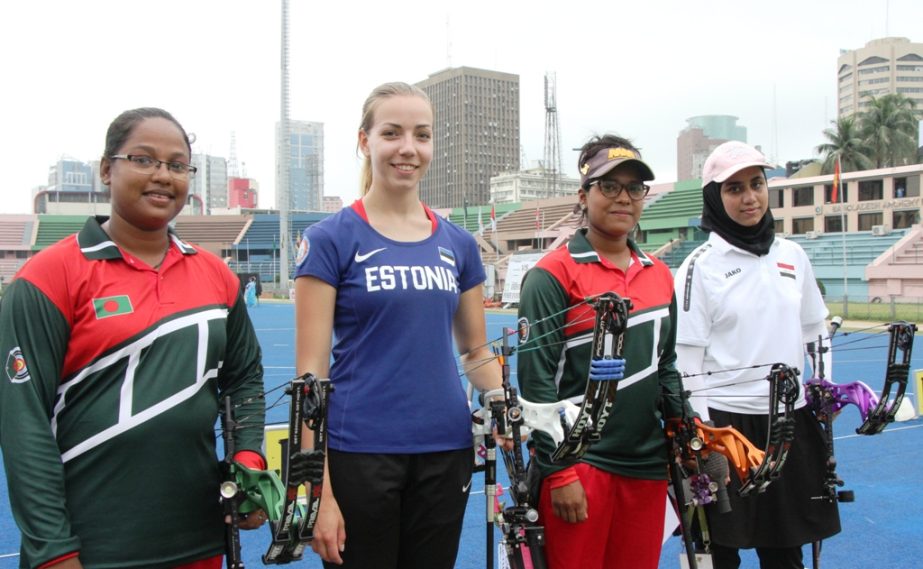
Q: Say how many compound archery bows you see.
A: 4